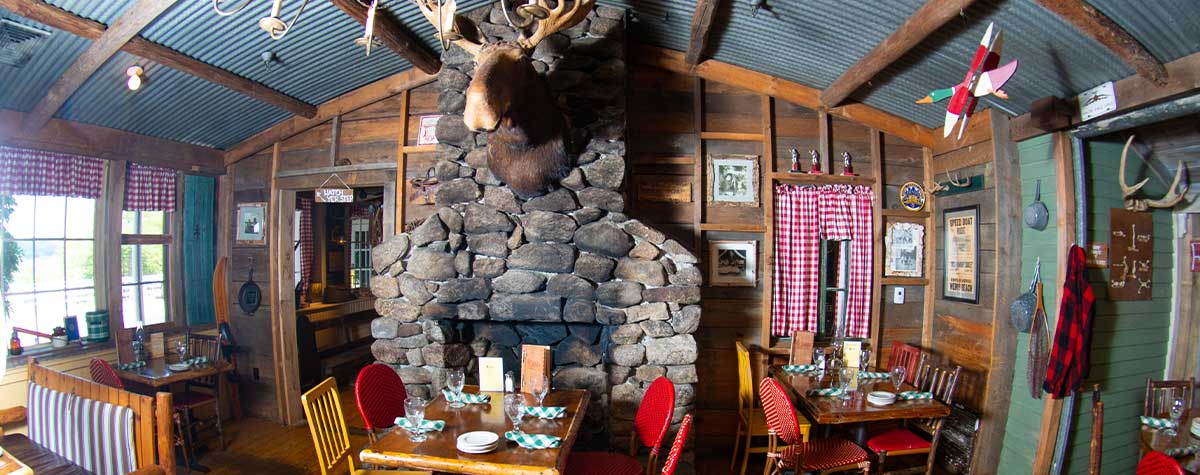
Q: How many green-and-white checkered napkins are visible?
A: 12